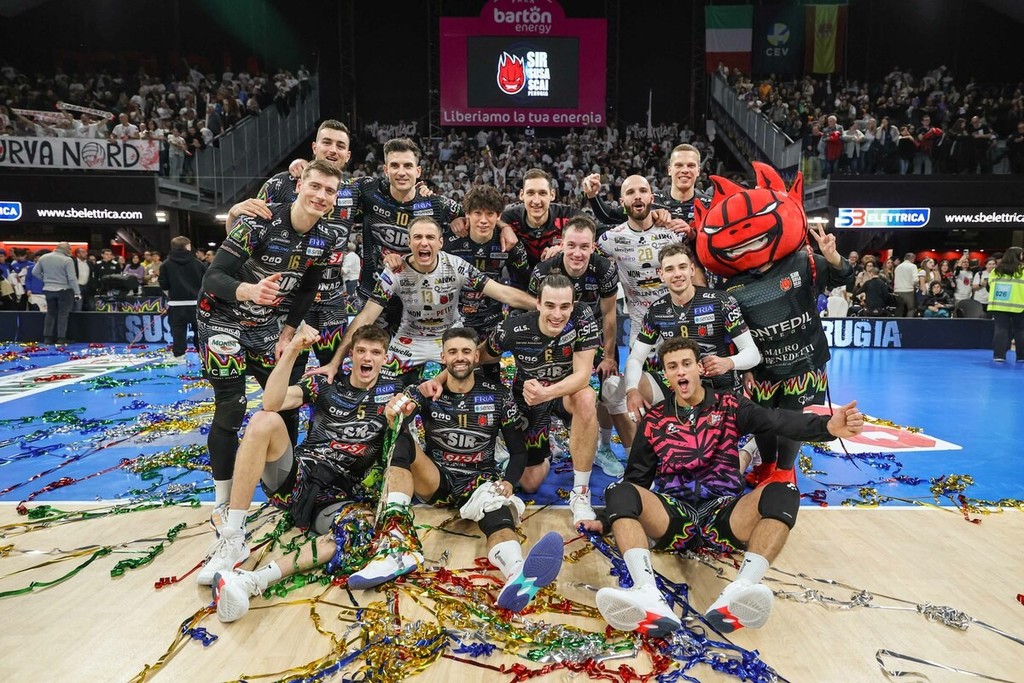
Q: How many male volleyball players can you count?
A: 14